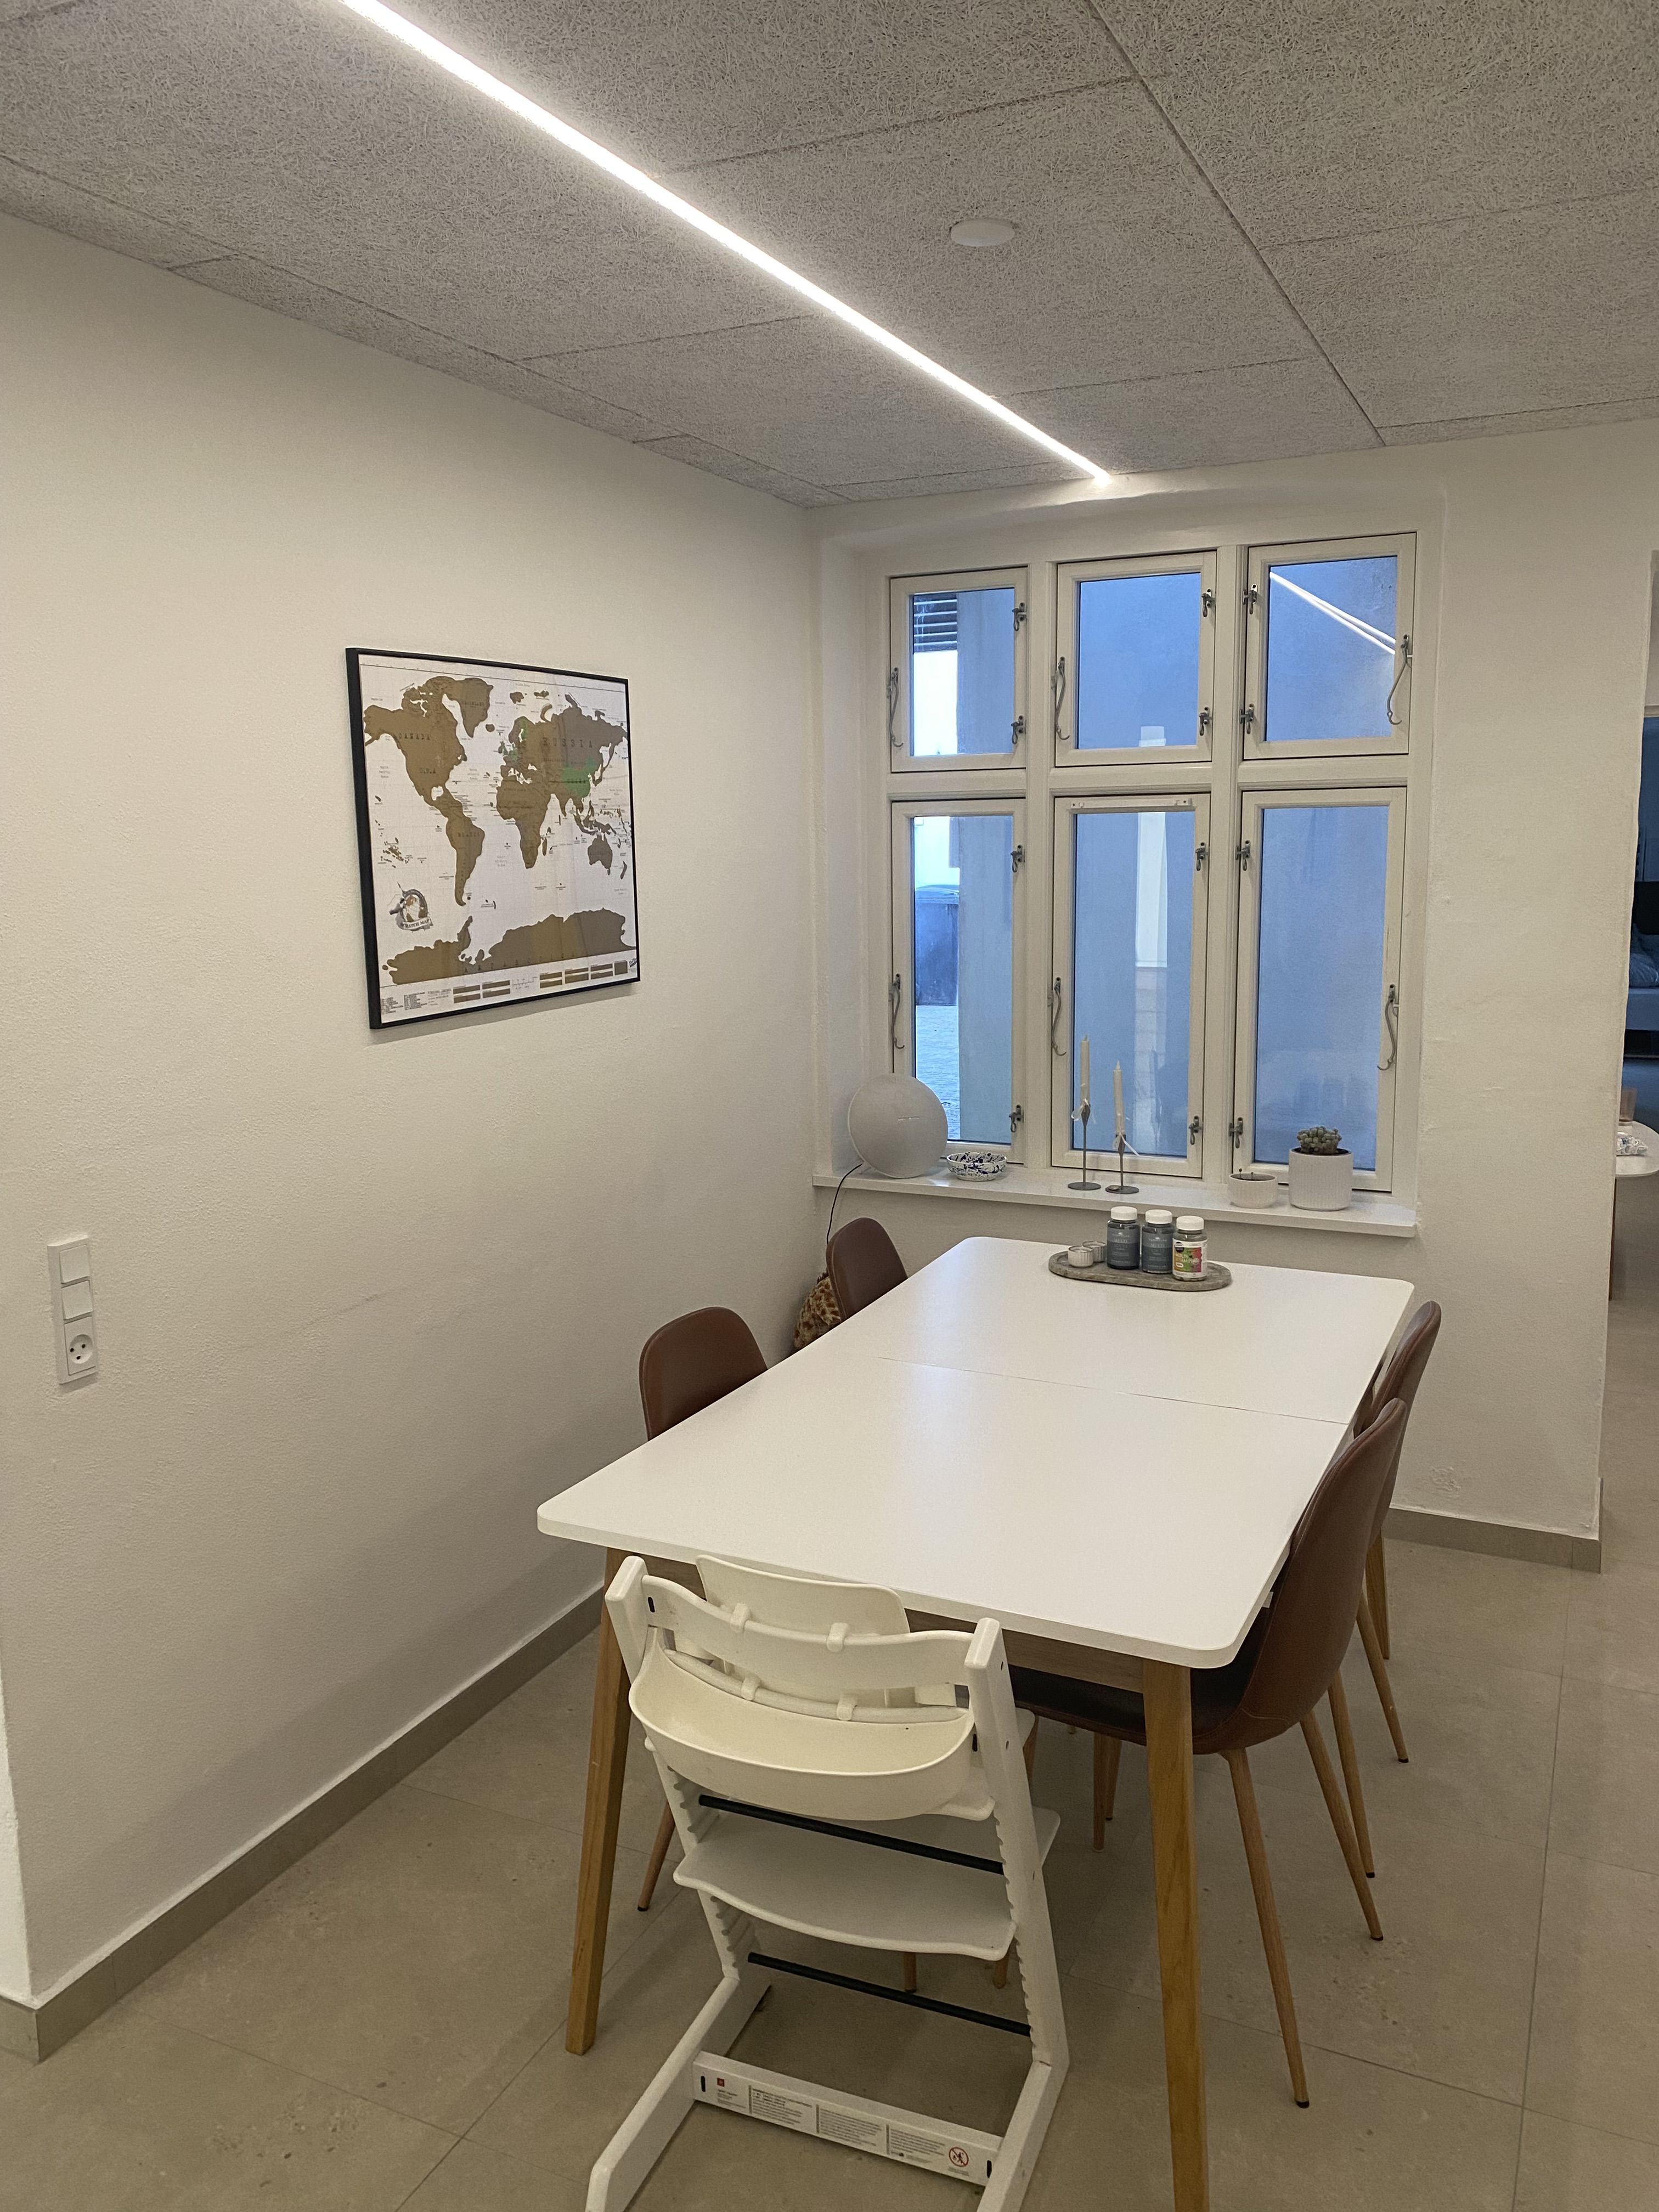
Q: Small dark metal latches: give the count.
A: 12